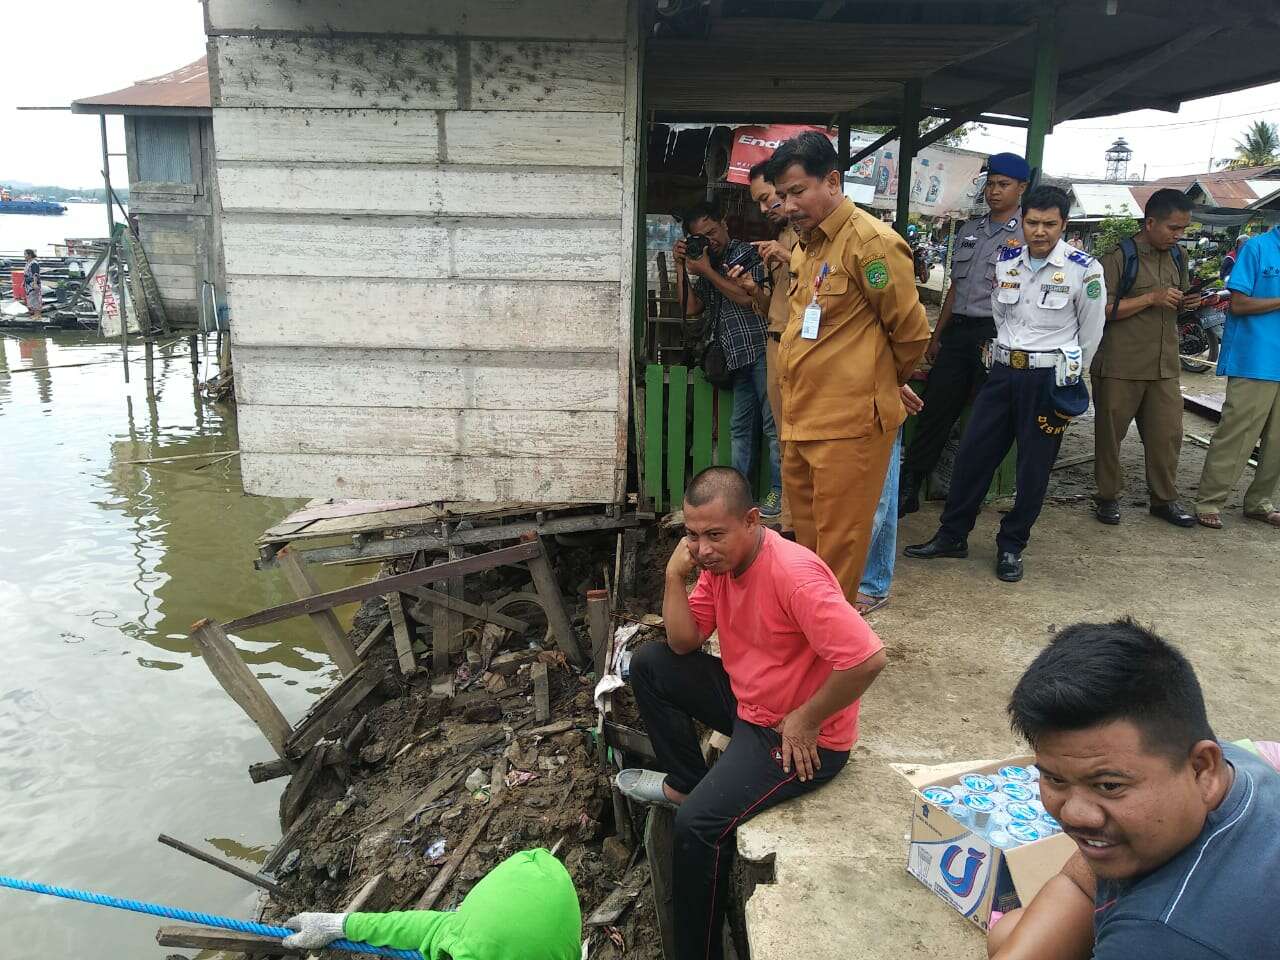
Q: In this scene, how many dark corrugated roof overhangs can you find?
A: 1